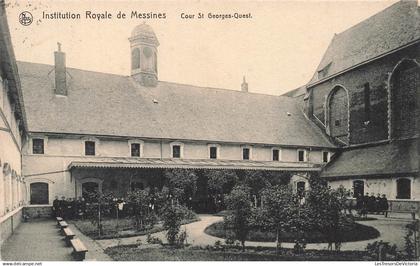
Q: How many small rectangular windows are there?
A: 9